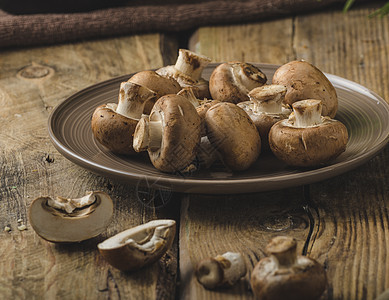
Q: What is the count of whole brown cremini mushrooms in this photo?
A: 12